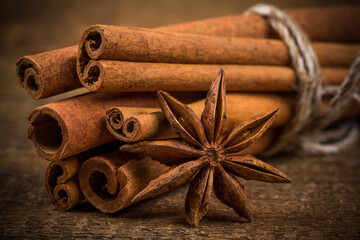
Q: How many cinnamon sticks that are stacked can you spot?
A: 6